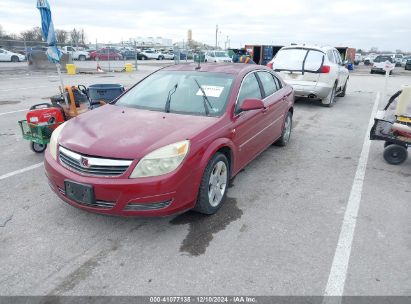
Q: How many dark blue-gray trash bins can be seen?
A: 1